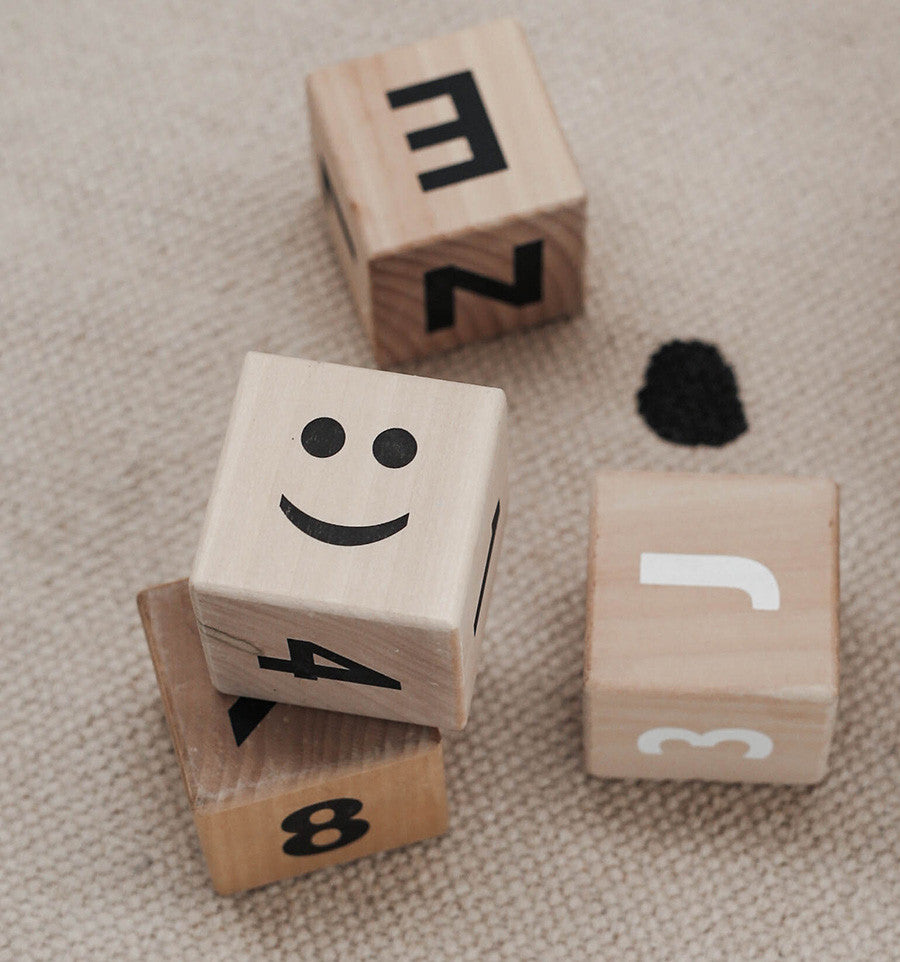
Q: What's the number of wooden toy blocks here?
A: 4